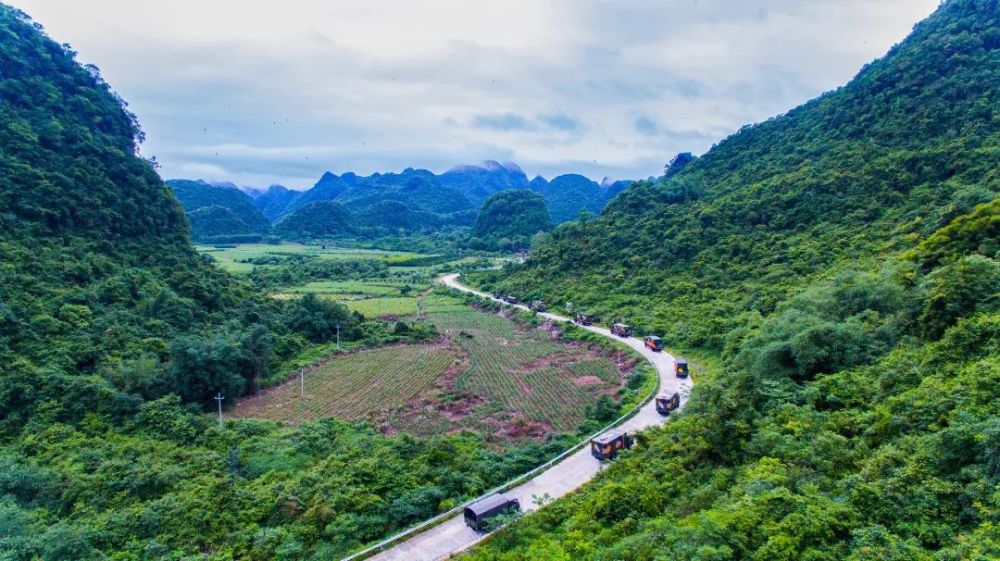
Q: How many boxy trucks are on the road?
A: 10